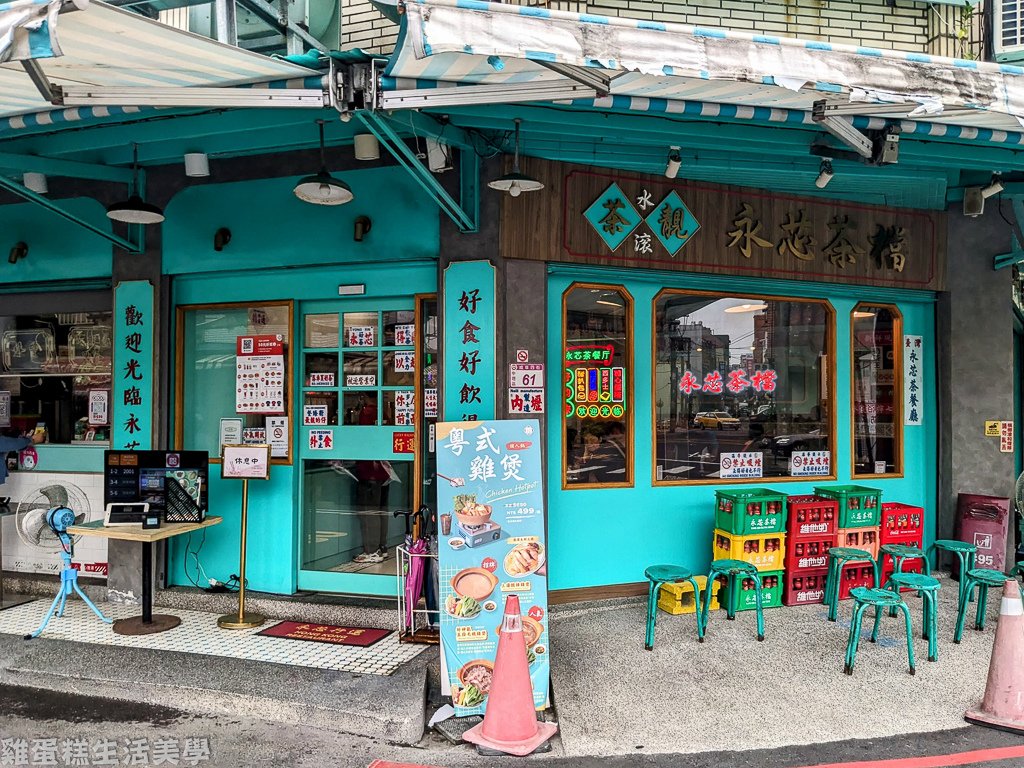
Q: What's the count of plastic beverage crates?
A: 12